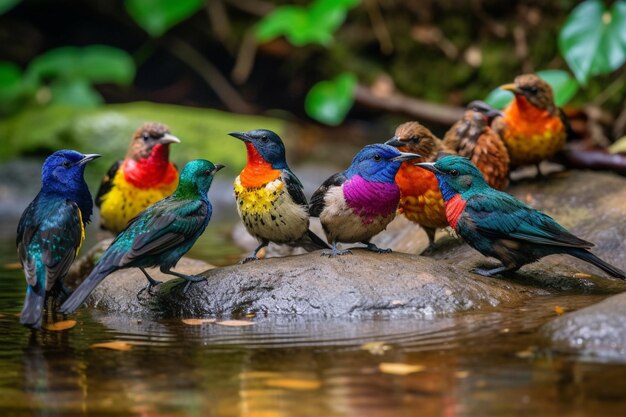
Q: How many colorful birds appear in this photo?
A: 9